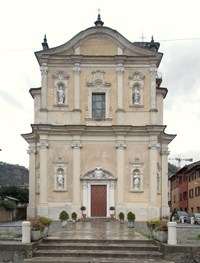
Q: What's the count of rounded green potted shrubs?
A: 6